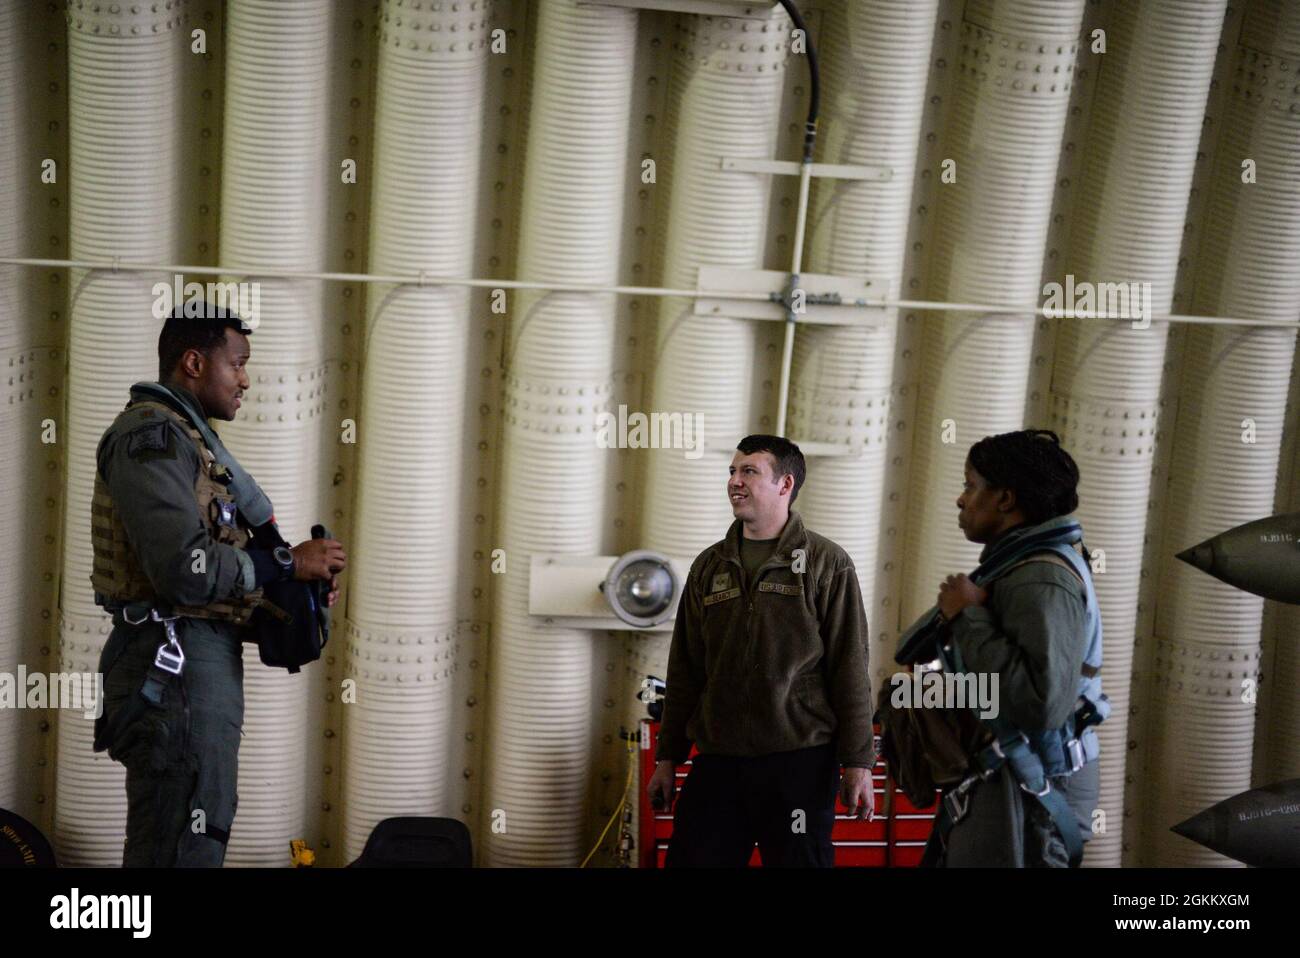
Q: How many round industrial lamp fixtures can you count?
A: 1